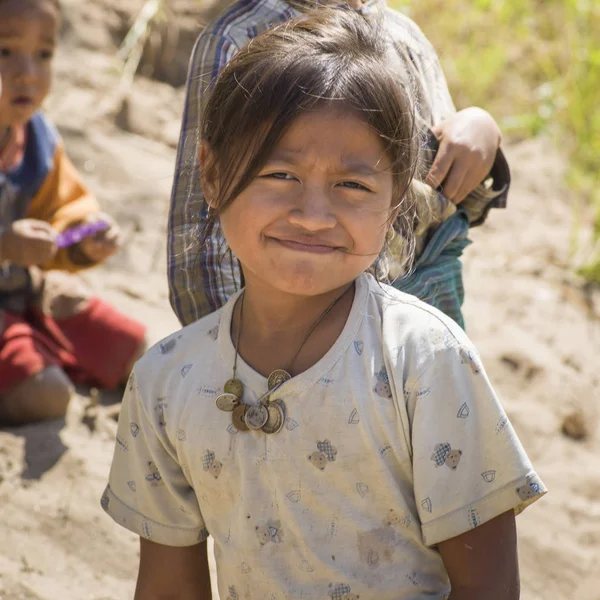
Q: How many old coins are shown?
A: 6